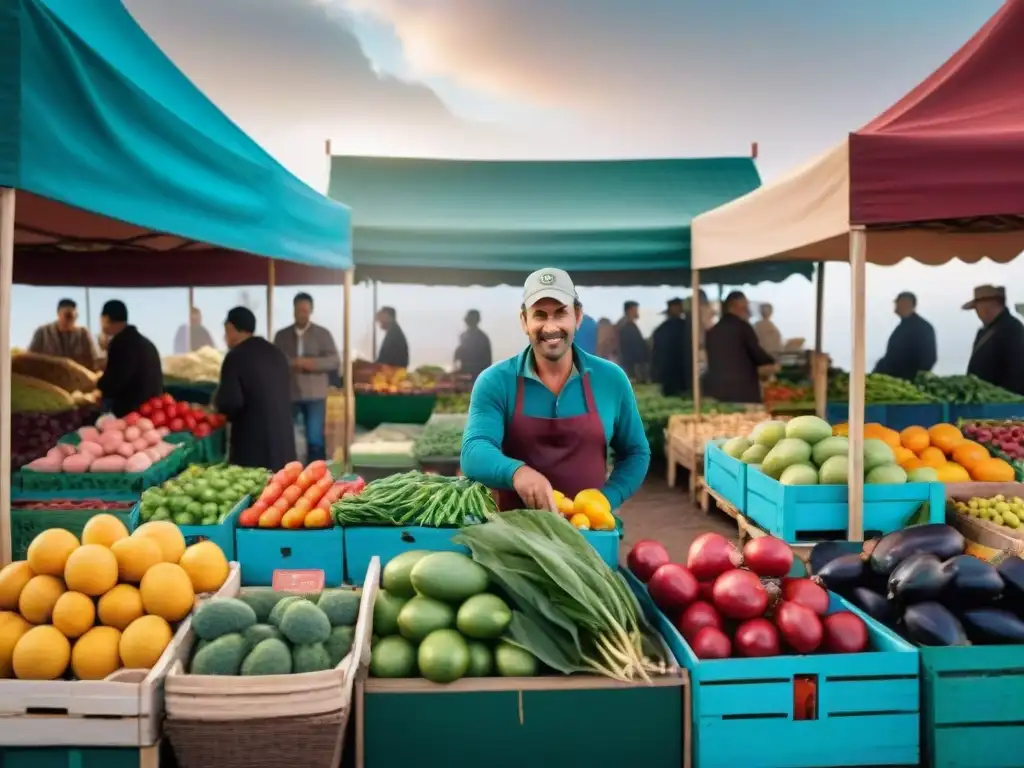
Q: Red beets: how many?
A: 11